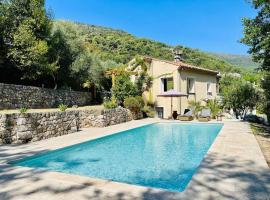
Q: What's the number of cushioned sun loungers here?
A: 2